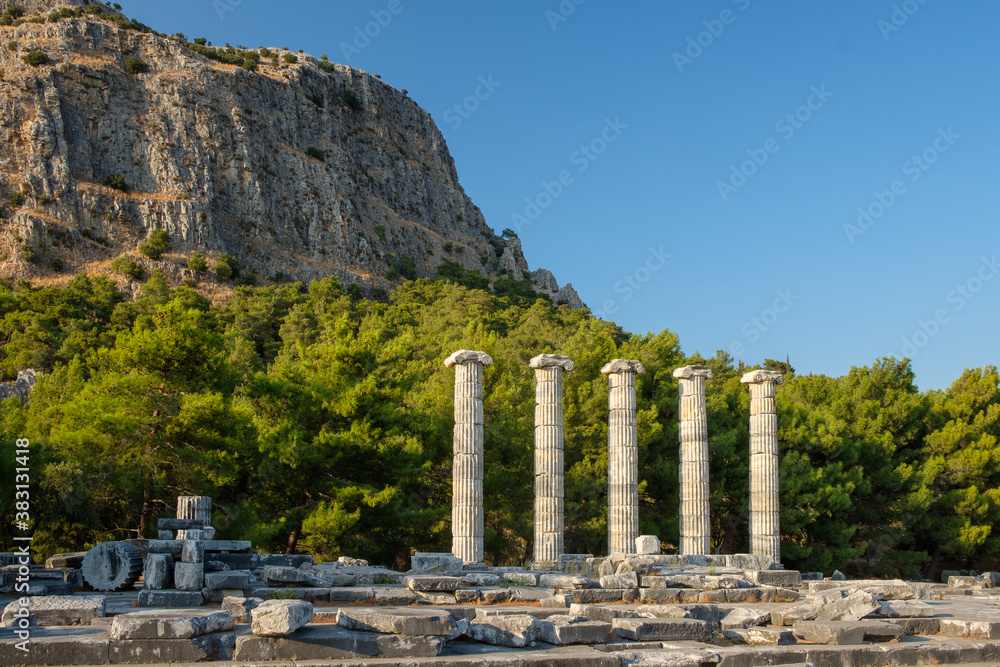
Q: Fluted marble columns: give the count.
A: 5